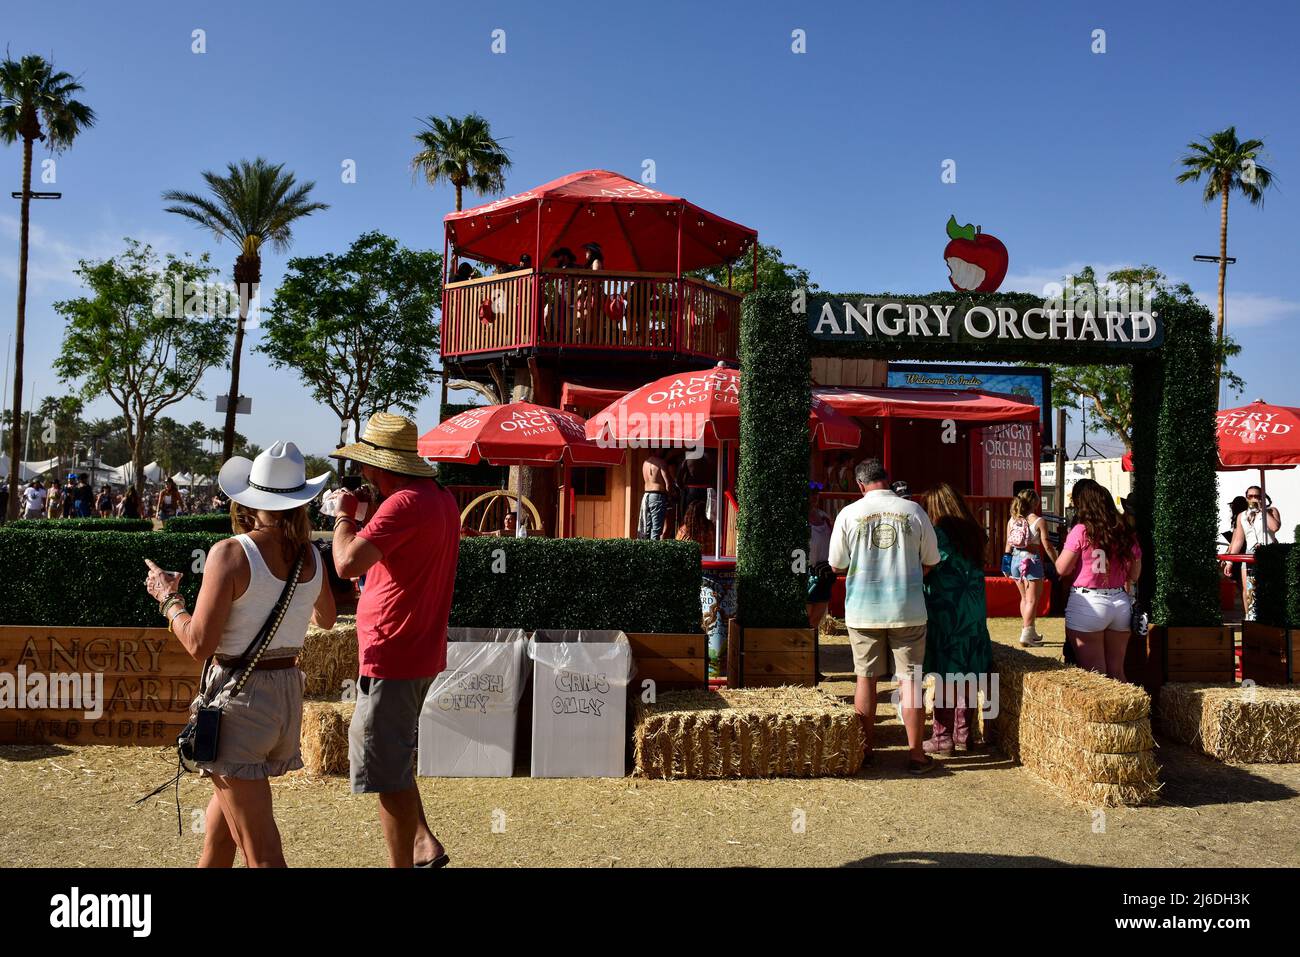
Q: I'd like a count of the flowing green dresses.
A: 1